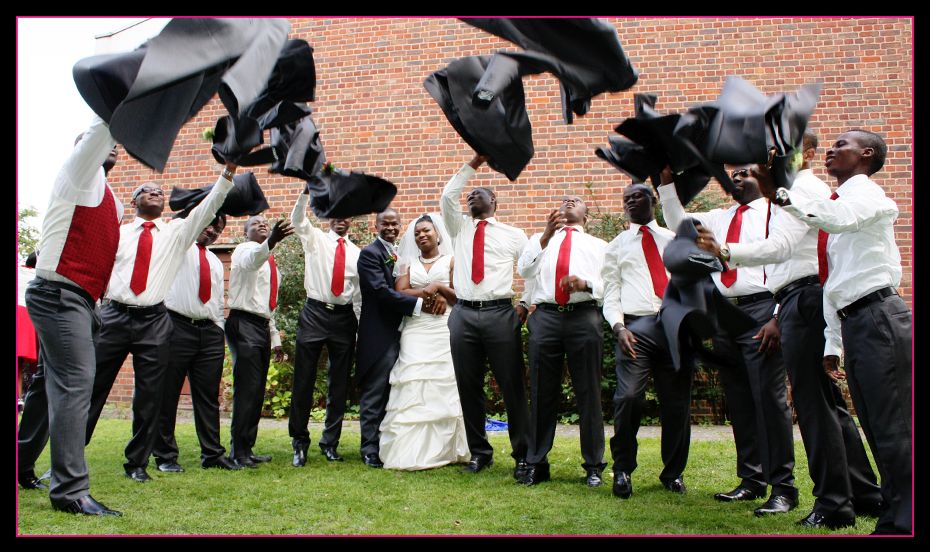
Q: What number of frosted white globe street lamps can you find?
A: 0